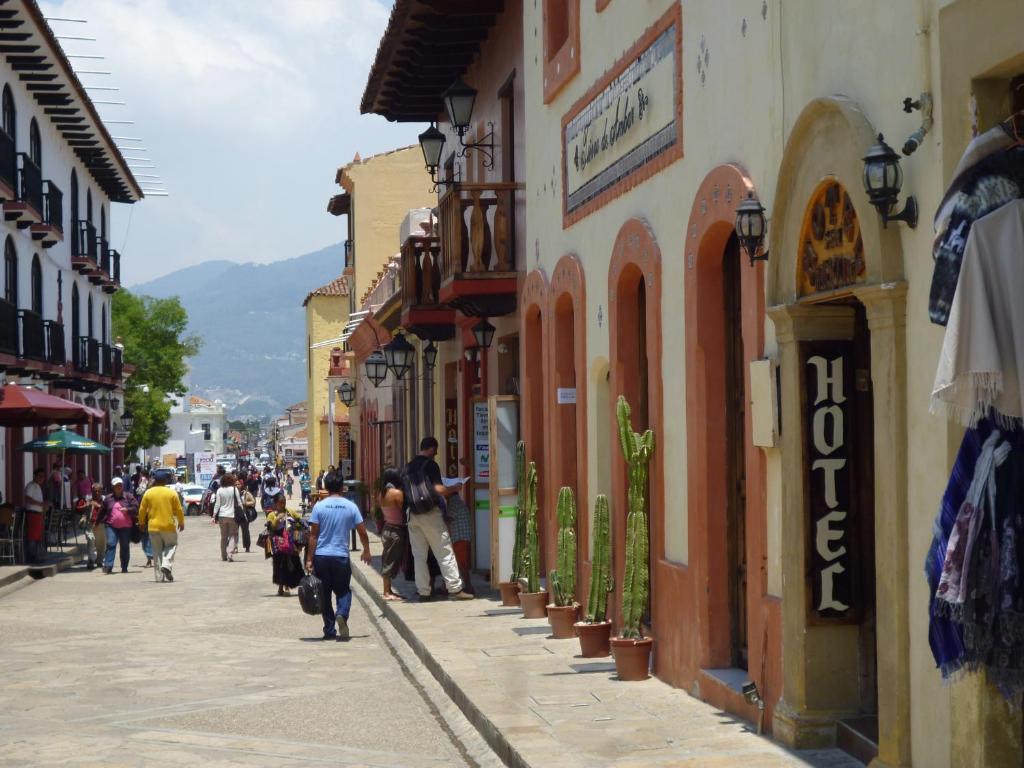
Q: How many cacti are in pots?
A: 5